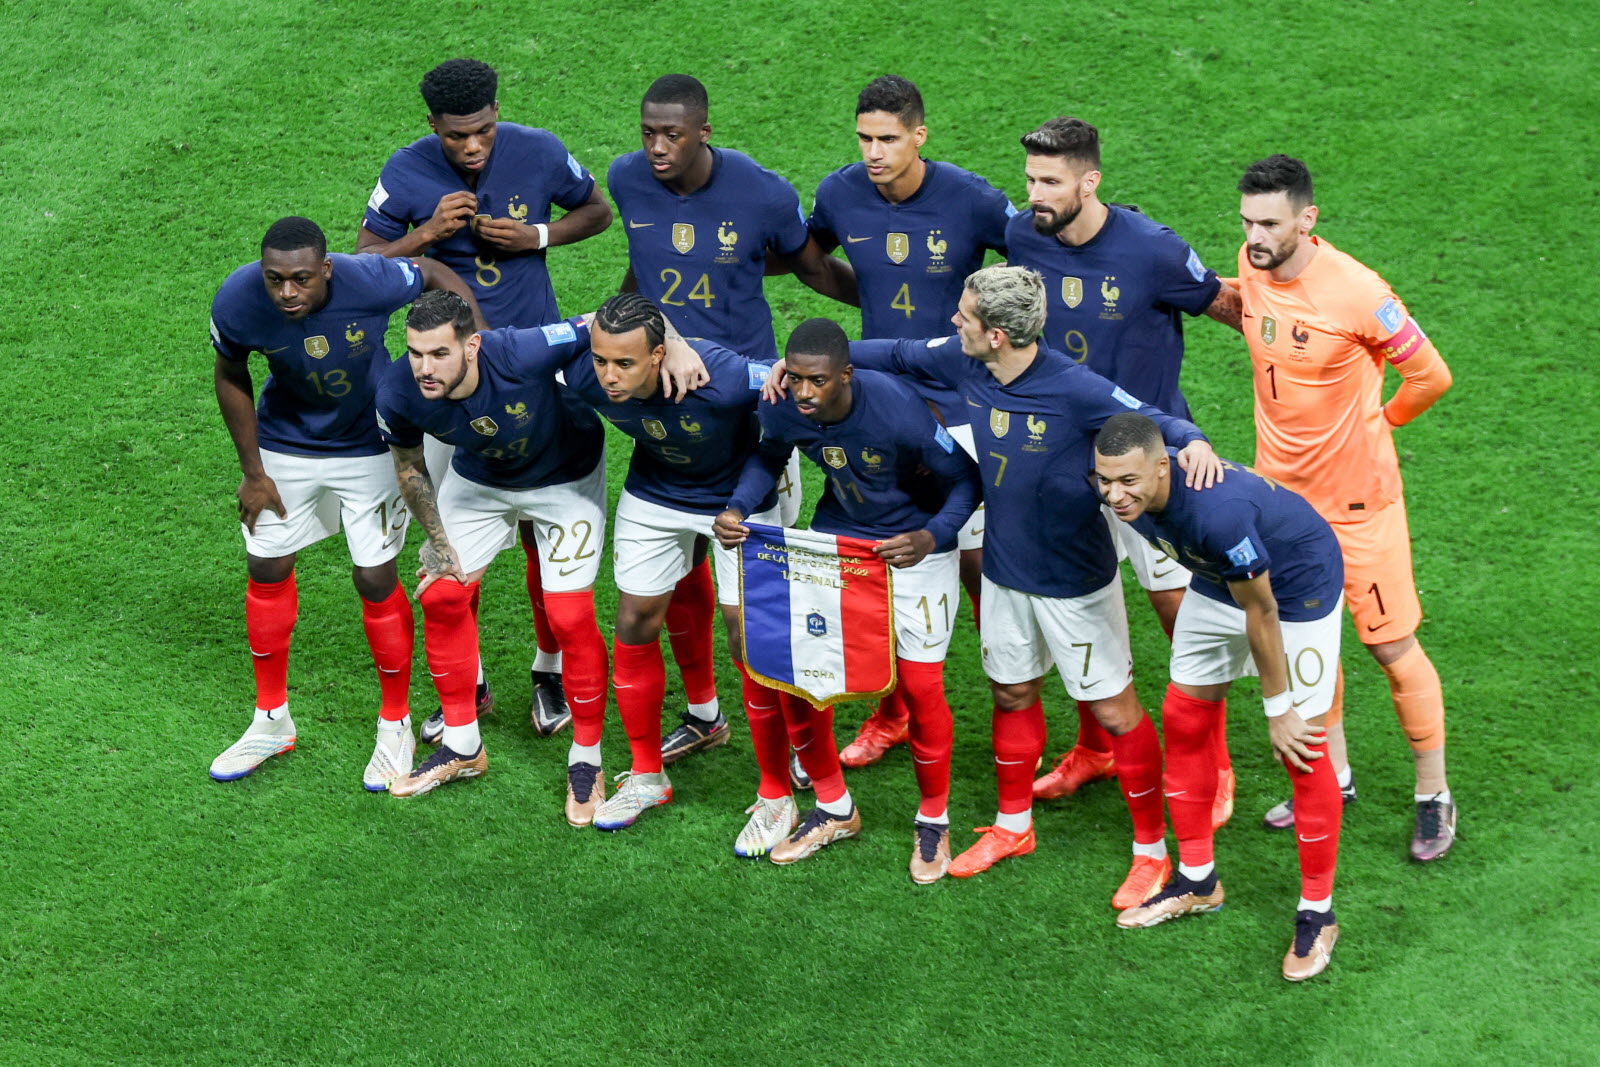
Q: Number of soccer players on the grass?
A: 11